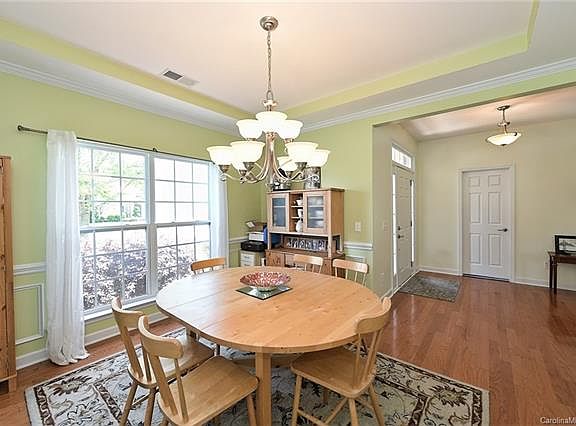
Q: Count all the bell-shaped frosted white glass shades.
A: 9